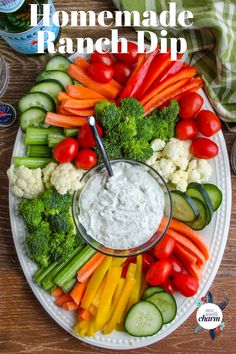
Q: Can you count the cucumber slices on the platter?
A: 12